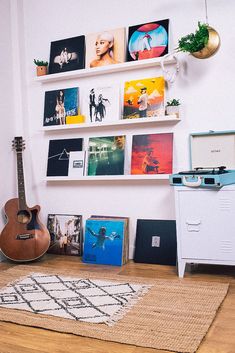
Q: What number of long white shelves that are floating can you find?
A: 3